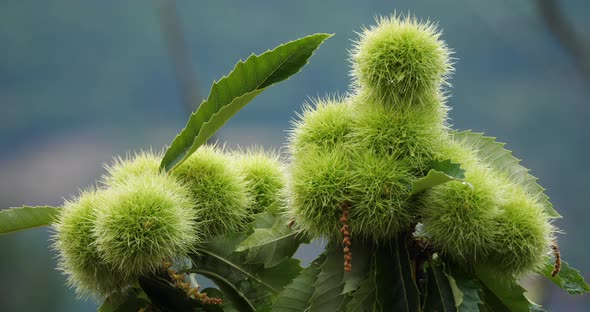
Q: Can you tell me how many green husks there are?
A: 13